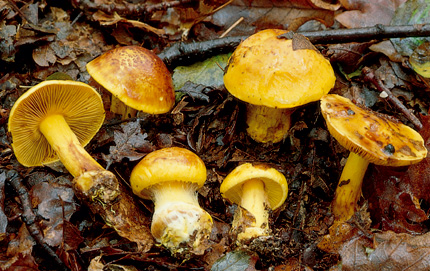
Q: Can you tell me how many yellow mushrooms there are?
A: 6